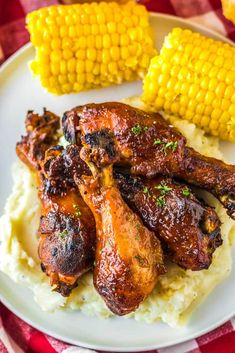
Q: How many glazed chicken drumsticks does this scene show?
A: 4